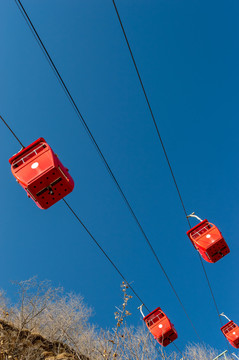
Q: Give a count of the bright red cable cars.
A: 4